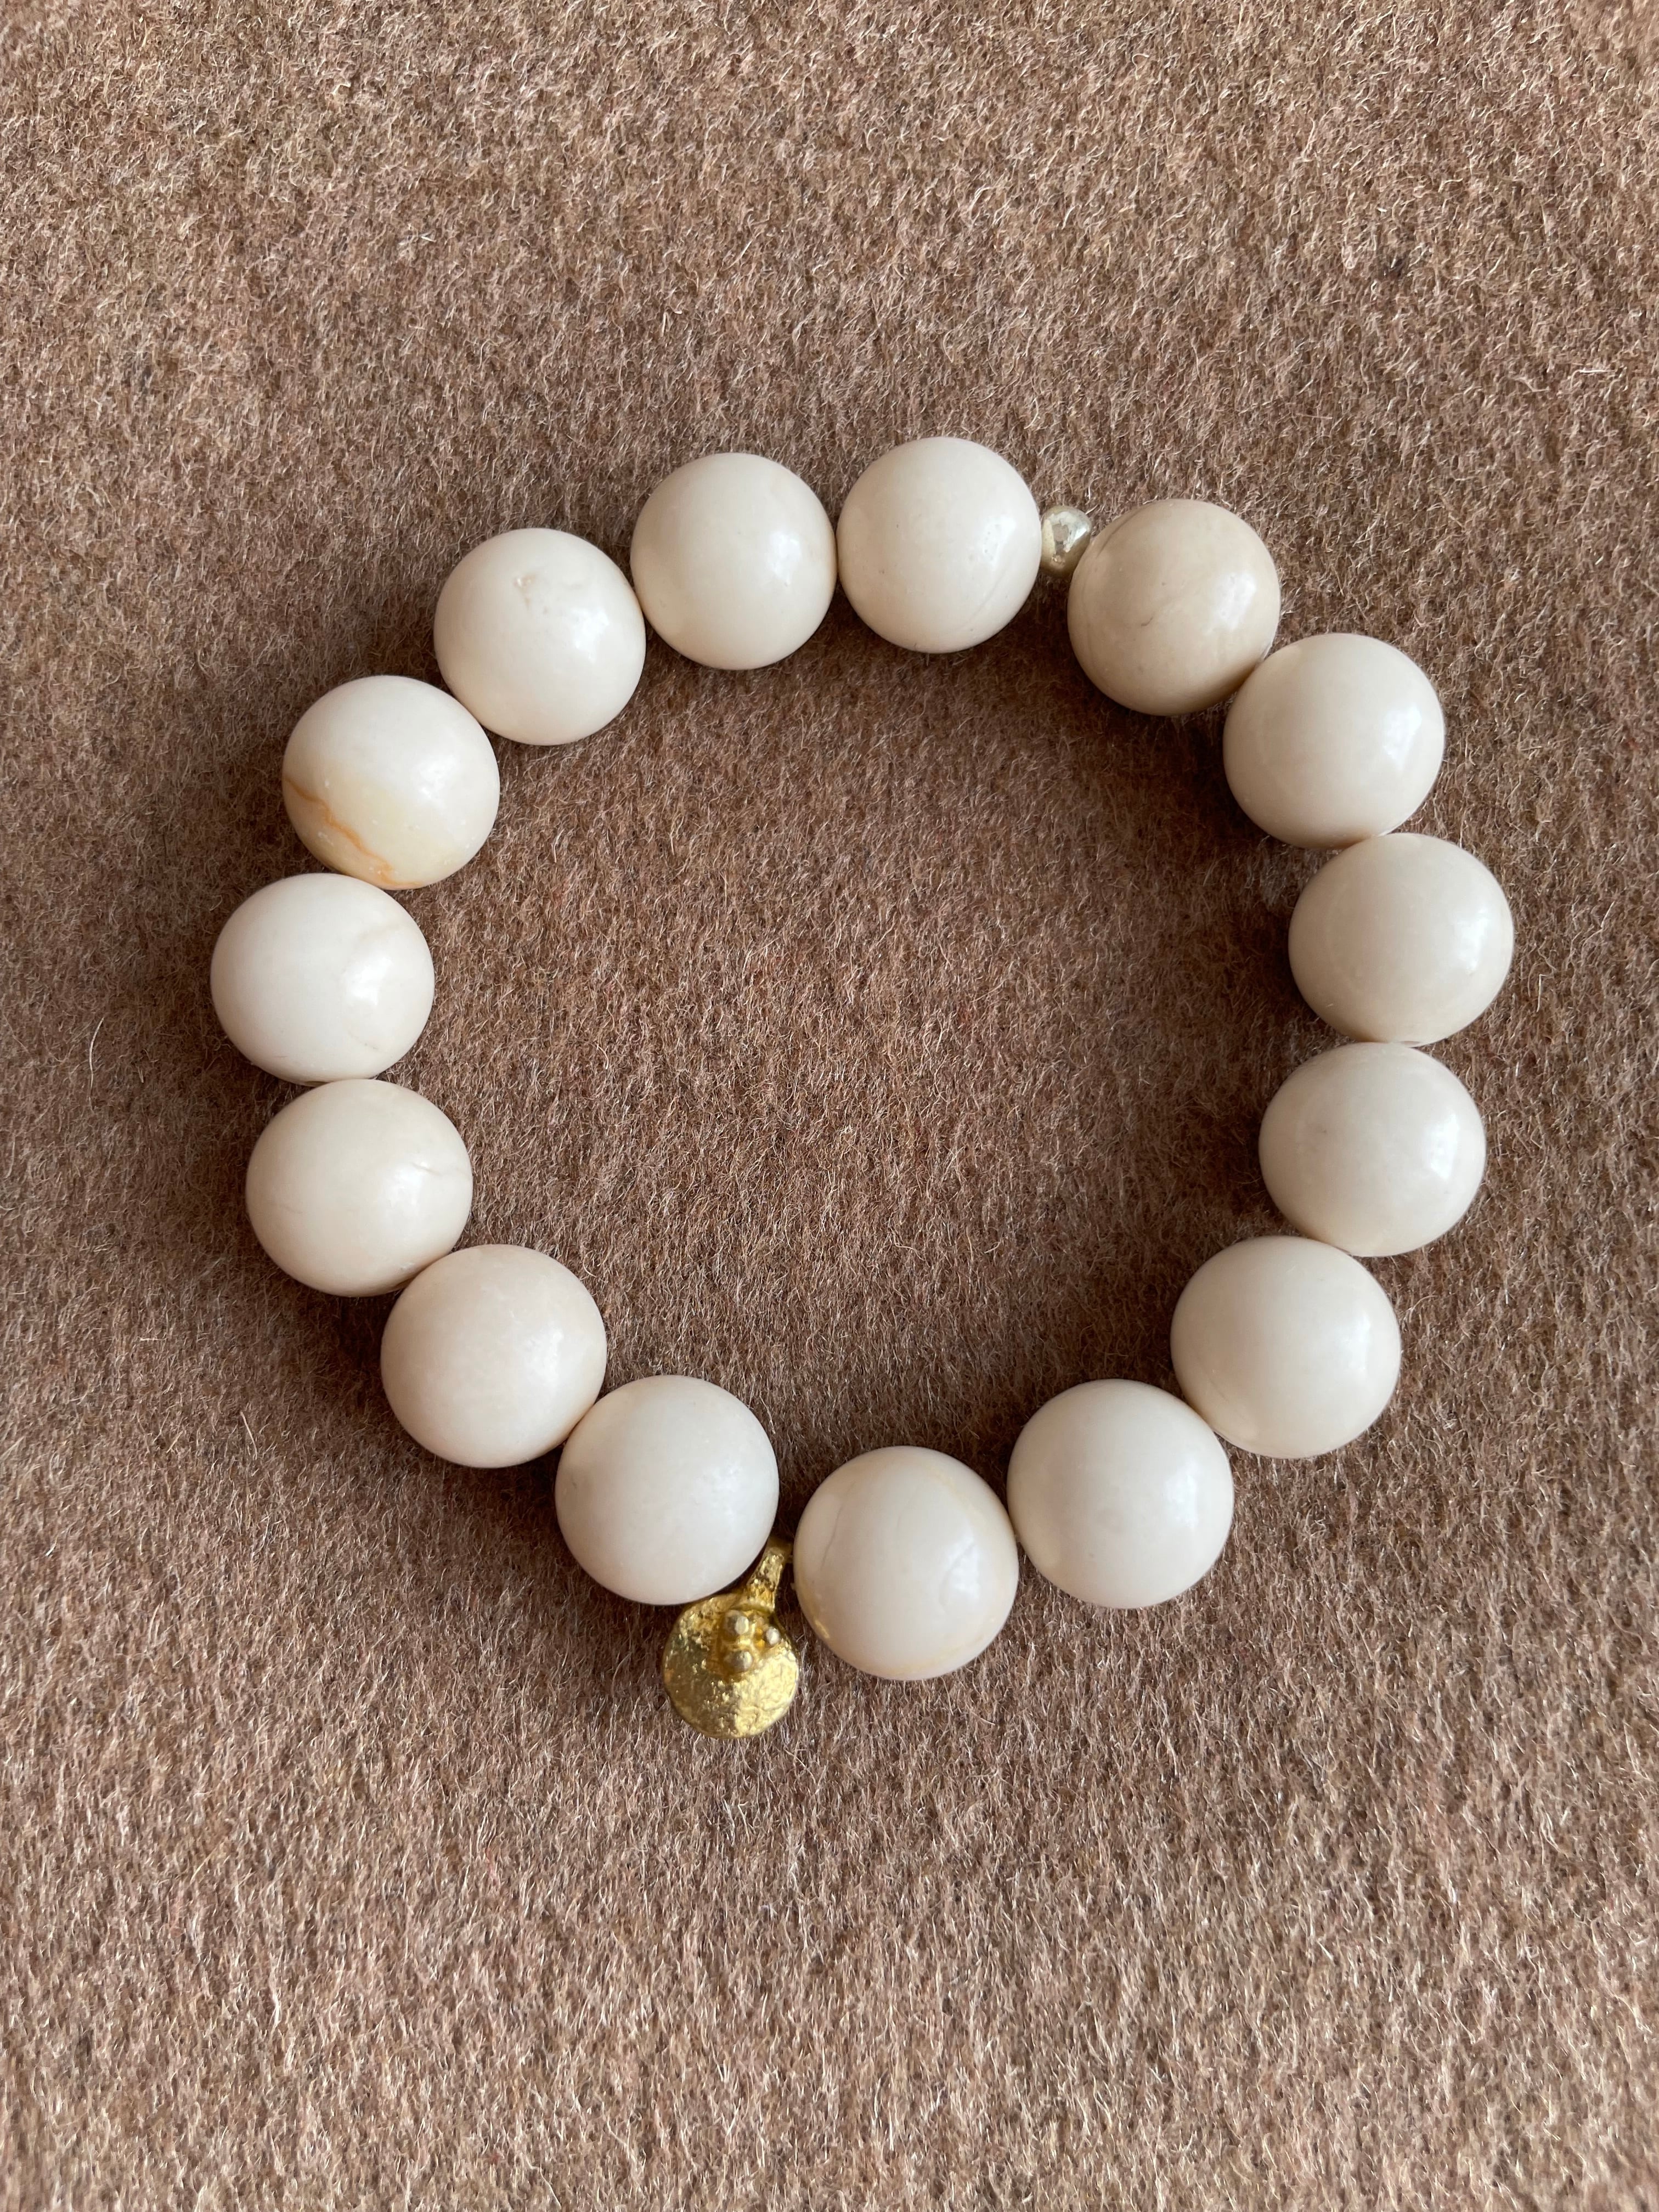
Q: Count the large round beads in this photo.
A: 15